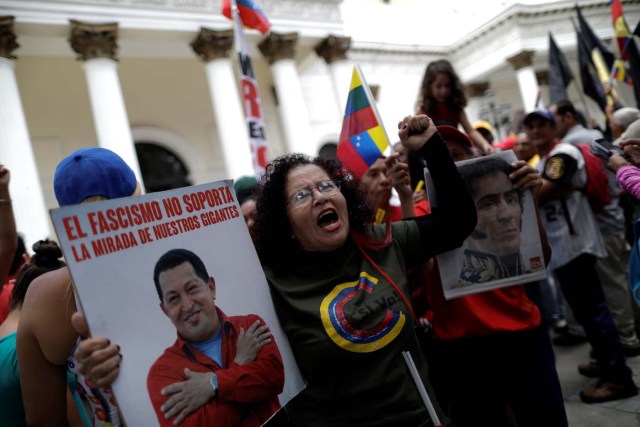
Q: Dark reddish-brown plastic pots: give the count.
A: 0